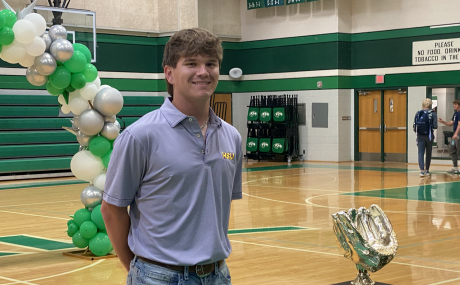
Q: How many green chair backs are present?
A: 6